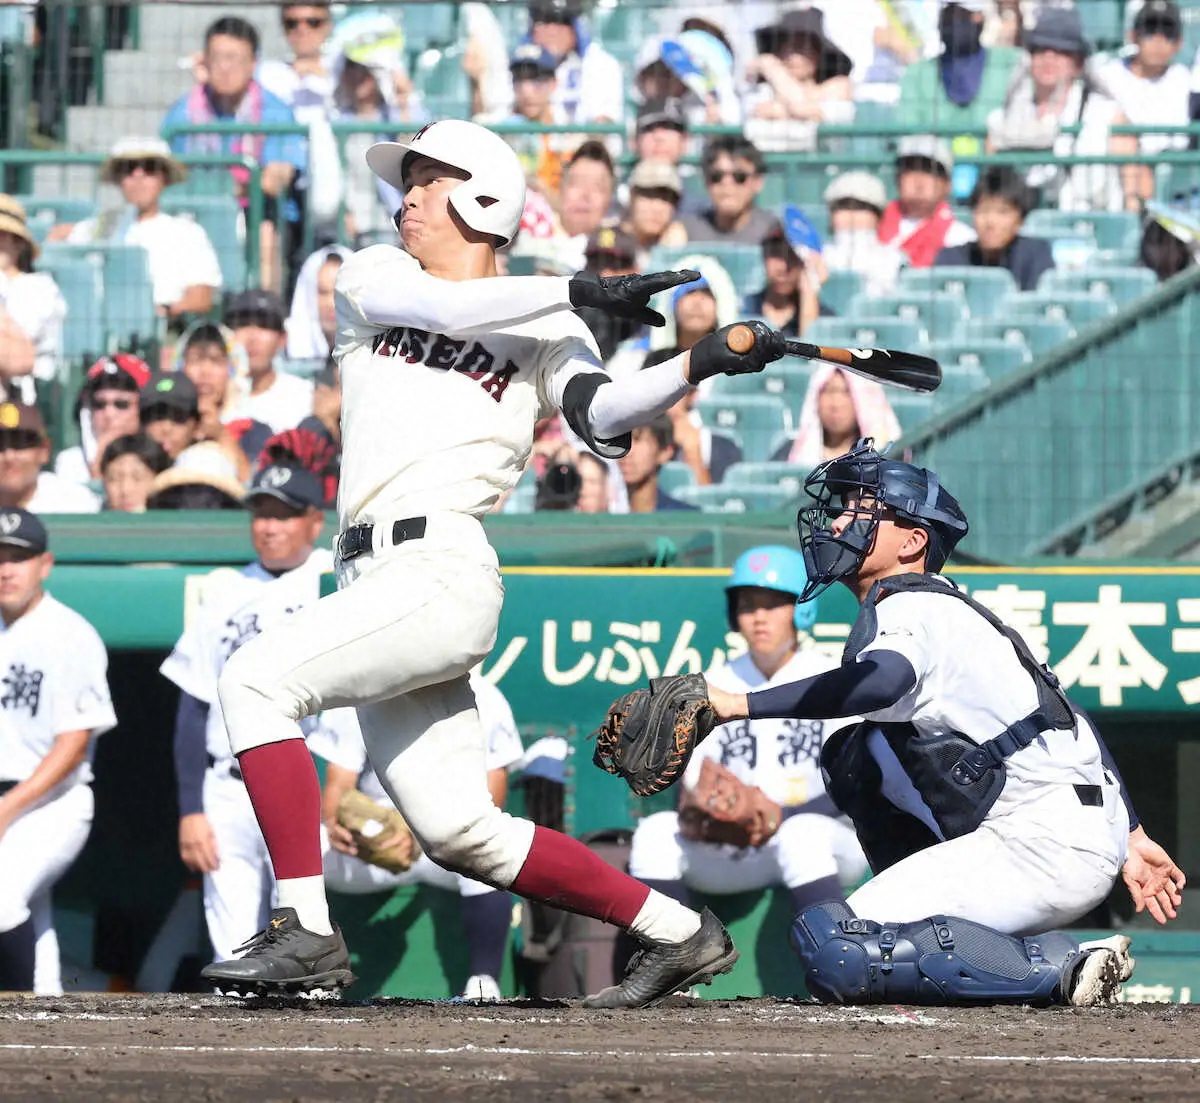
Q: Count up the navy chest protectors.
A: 1